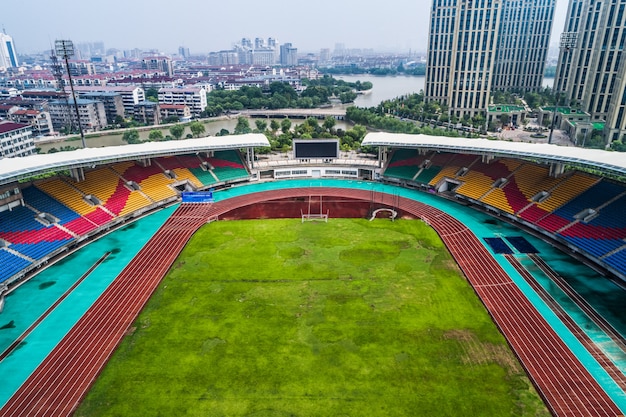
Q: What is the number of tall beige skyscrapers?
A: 3